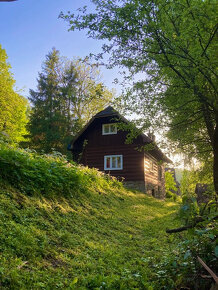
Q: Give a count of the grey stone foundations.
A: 1